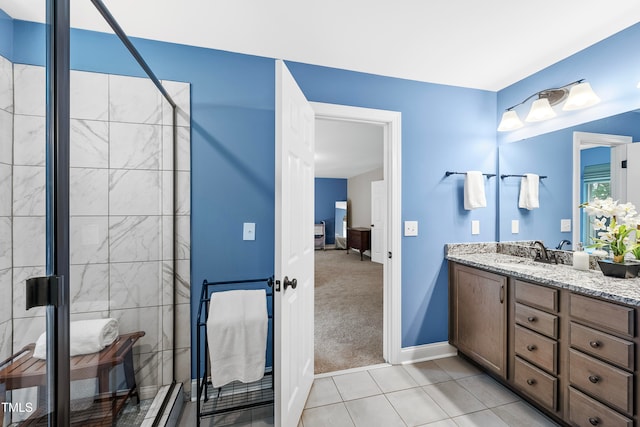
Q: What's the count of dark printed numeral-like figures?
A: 0